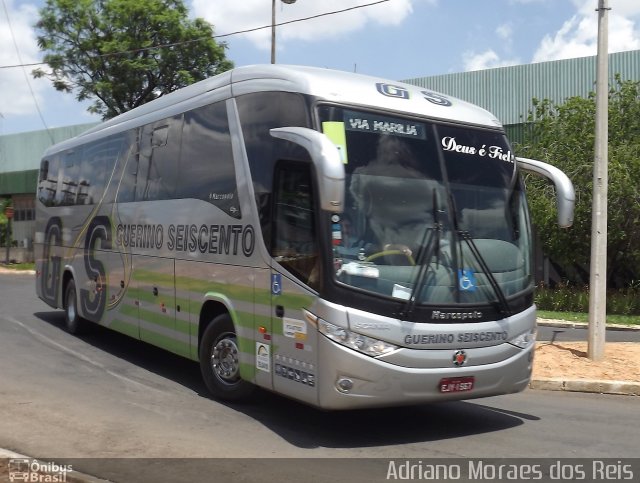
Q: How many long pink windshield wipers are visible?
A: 0